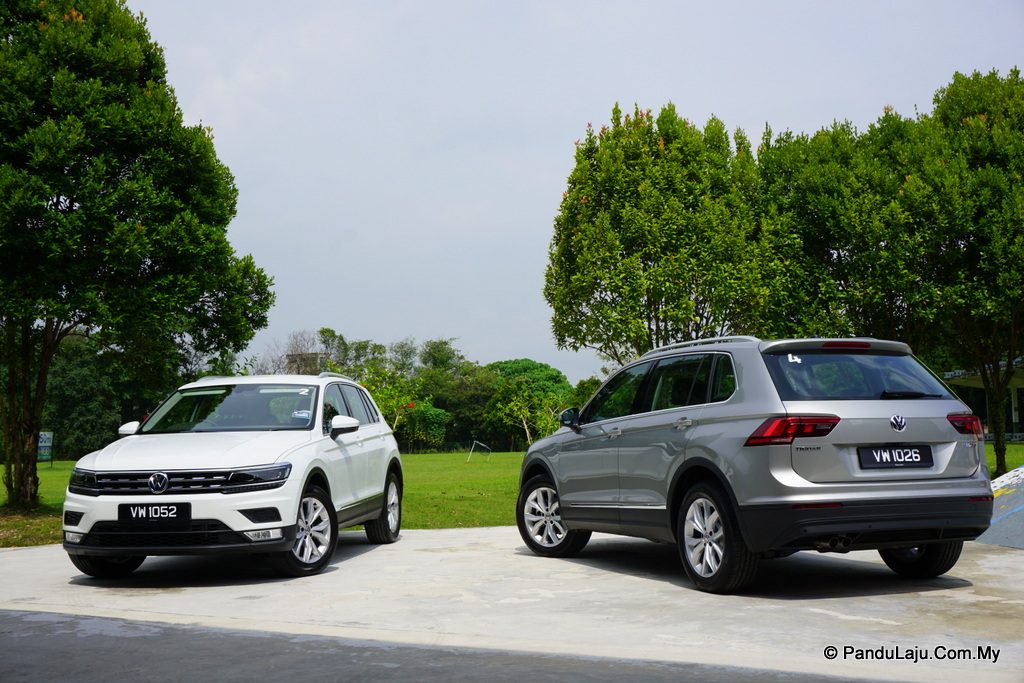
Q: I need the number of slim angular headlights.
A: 2